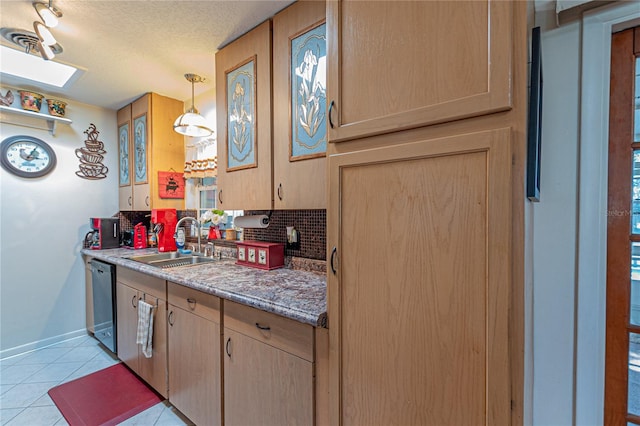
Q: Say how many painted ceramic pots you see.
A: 2